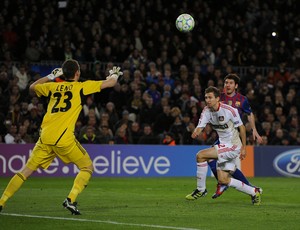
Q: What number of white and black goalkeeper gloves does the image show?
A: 2